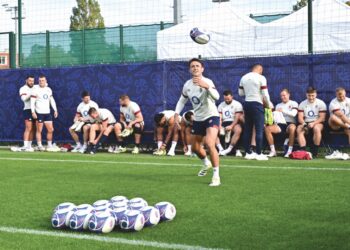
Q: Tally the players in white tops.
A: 13